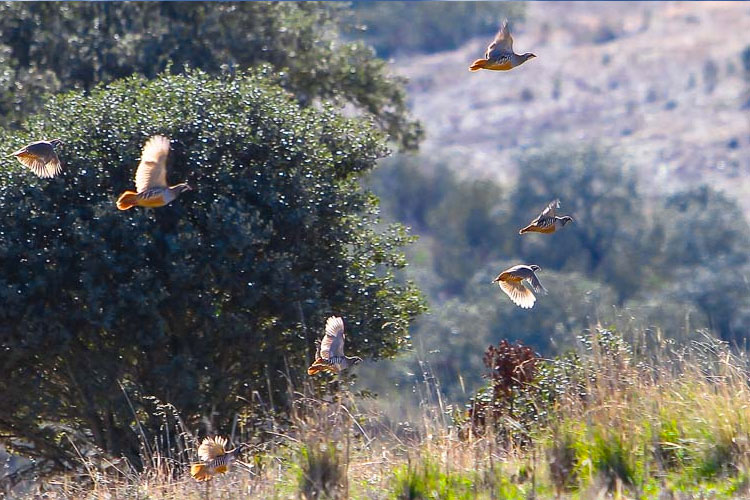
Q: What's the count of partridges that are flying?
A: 7